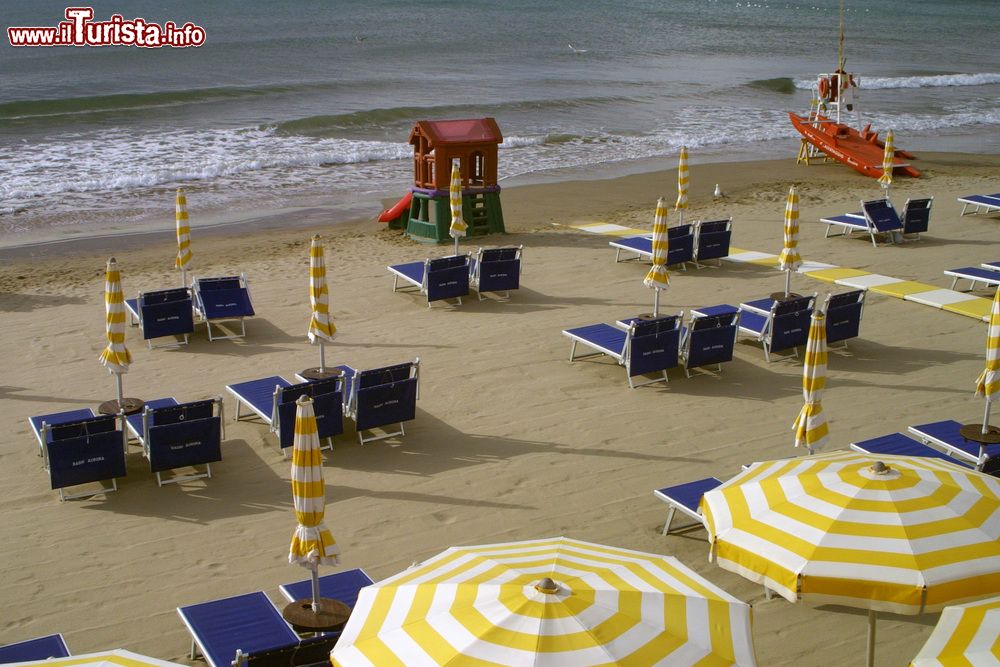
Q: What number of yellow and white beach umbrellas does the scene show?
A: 15